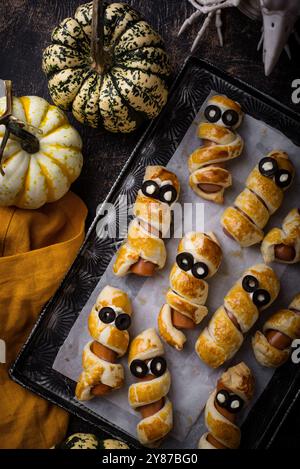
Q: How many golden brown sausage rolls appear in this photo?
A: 10